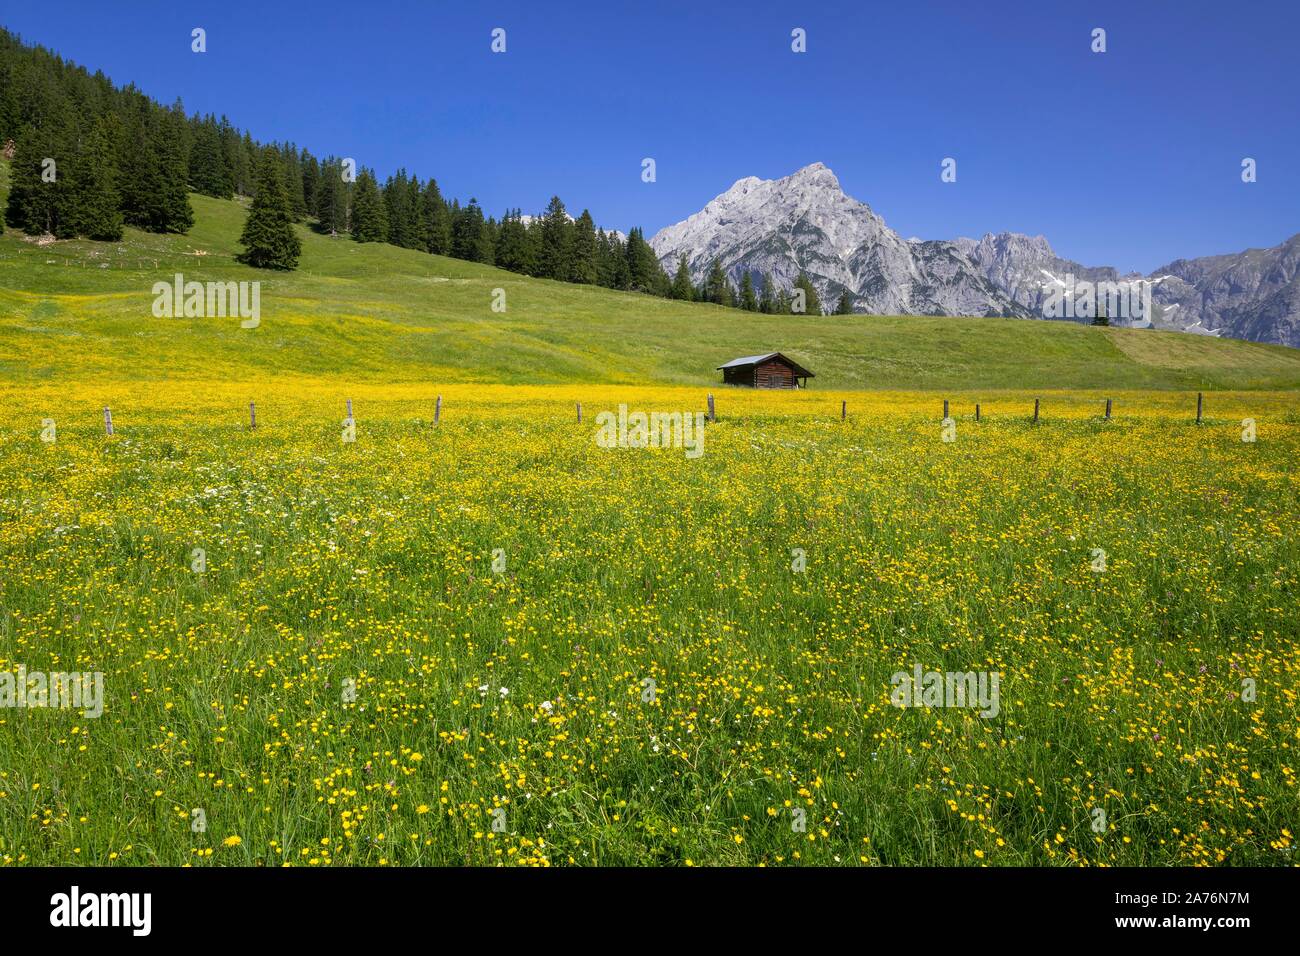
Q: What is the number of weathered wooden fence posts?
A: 12